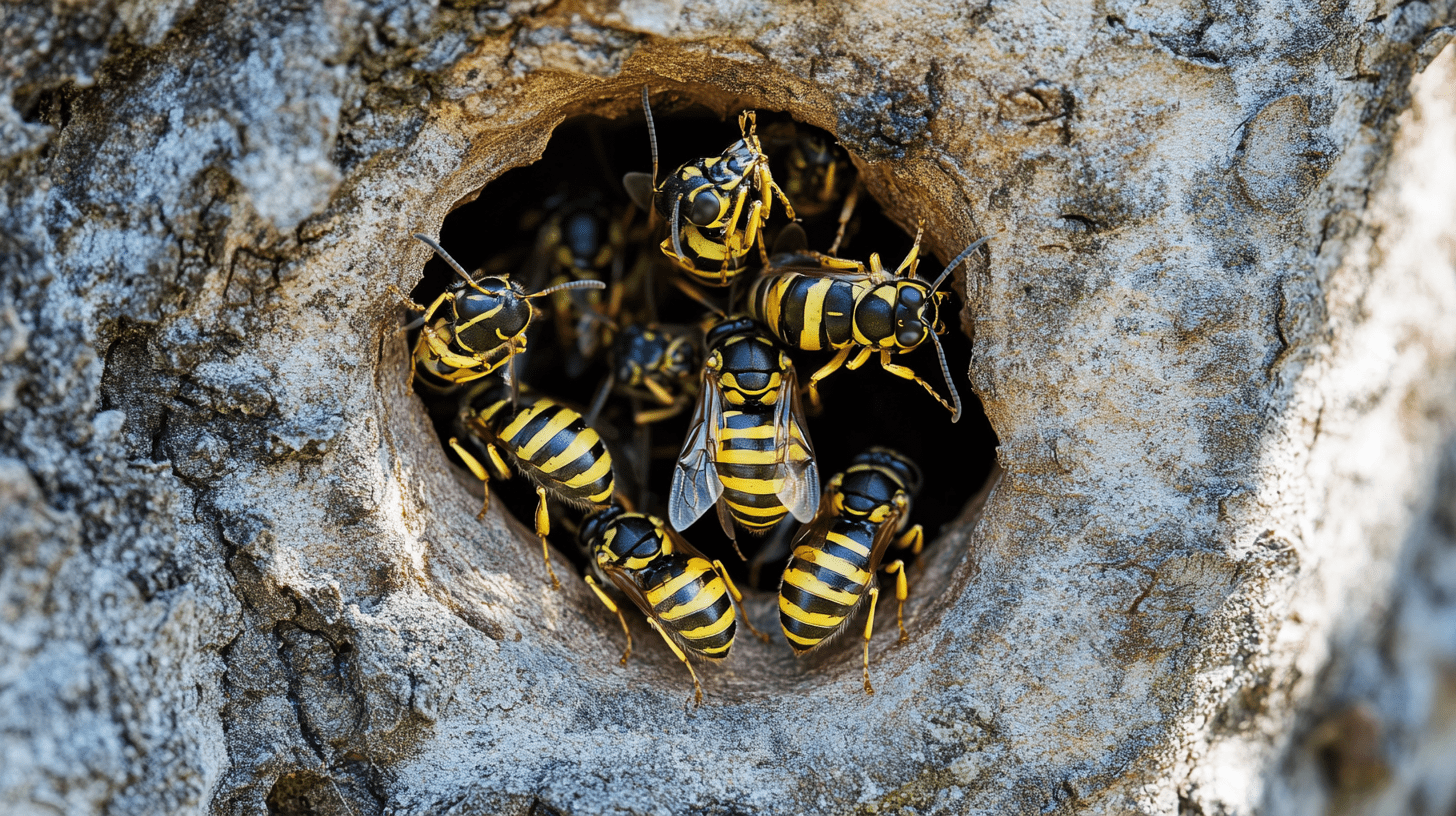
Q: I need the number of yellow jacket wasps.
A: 10